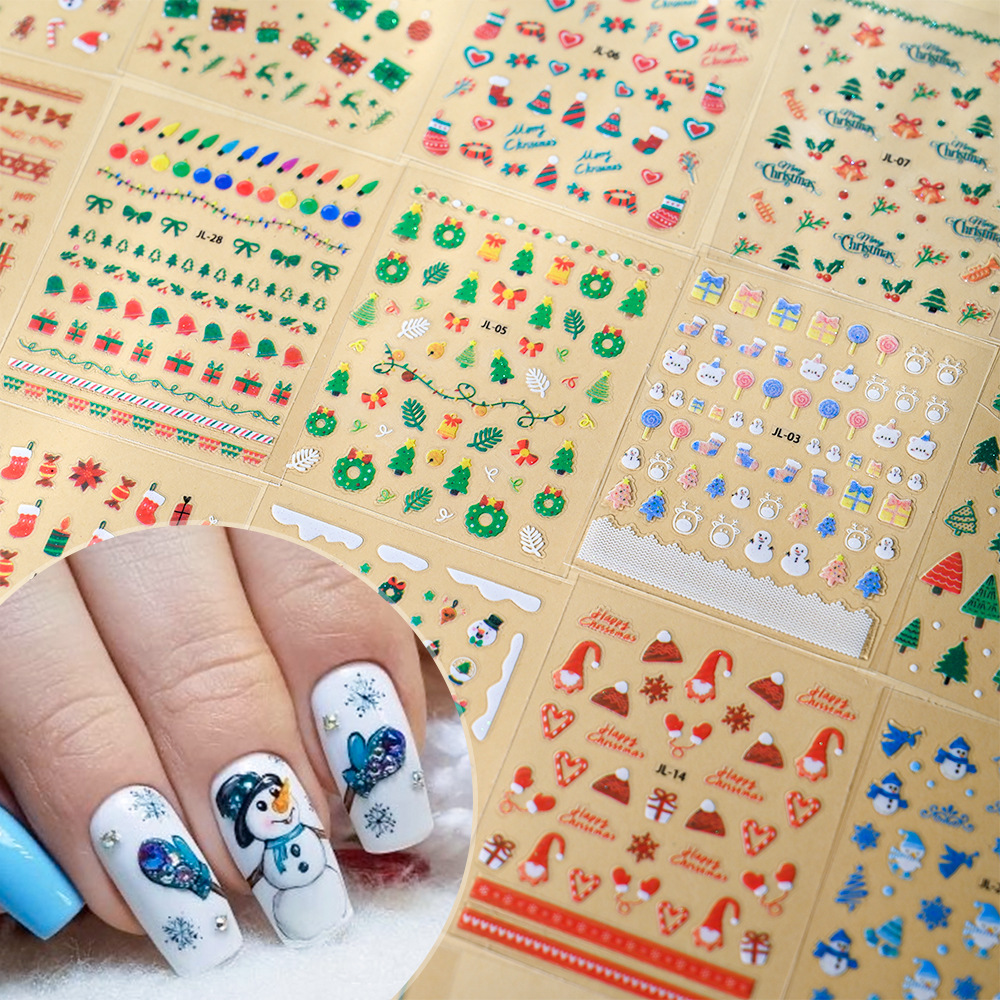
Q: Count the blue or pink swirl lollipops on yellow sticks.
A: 9